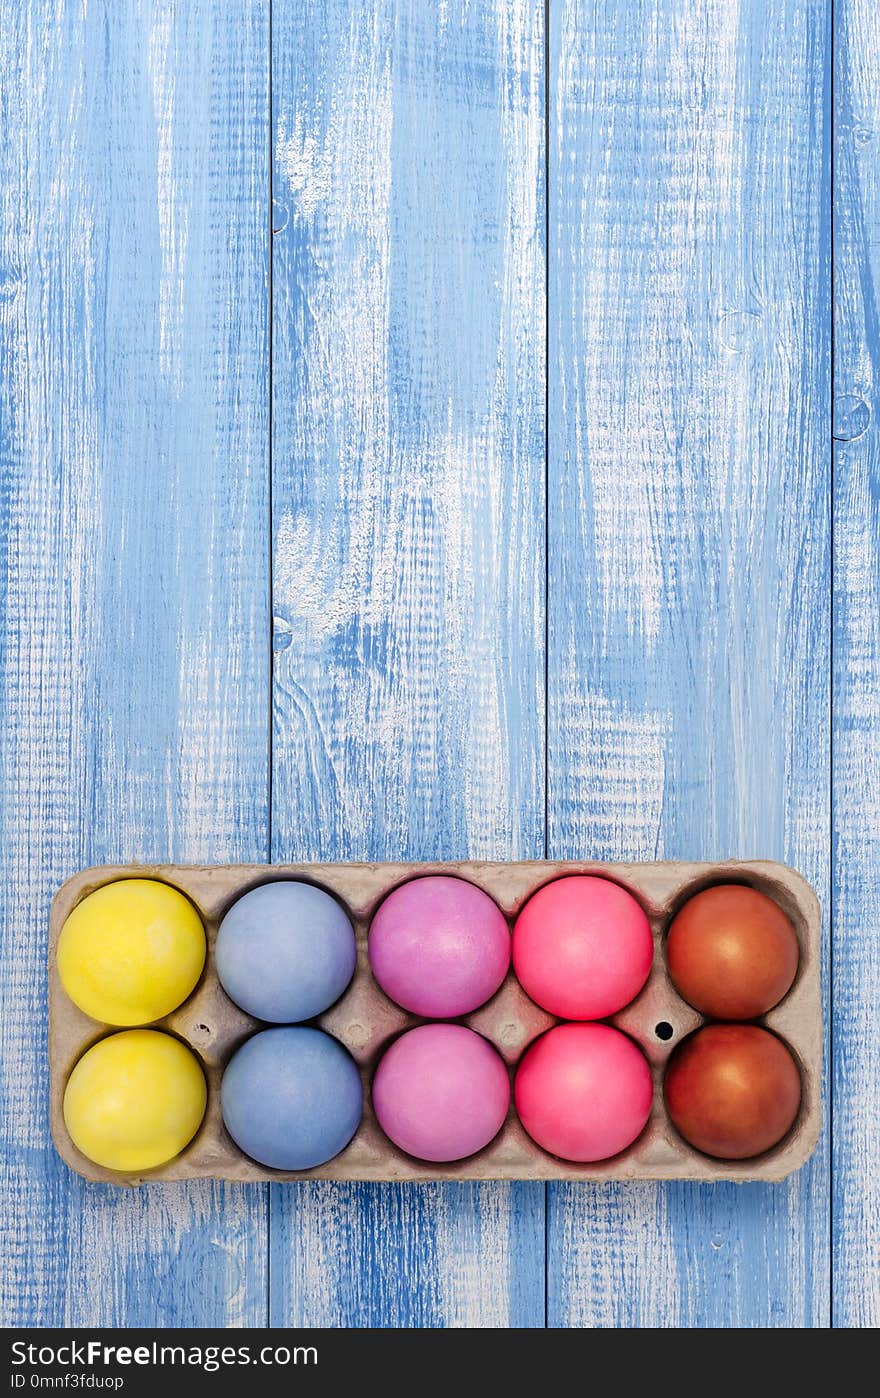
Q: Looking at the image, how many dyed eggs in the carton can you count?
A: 10